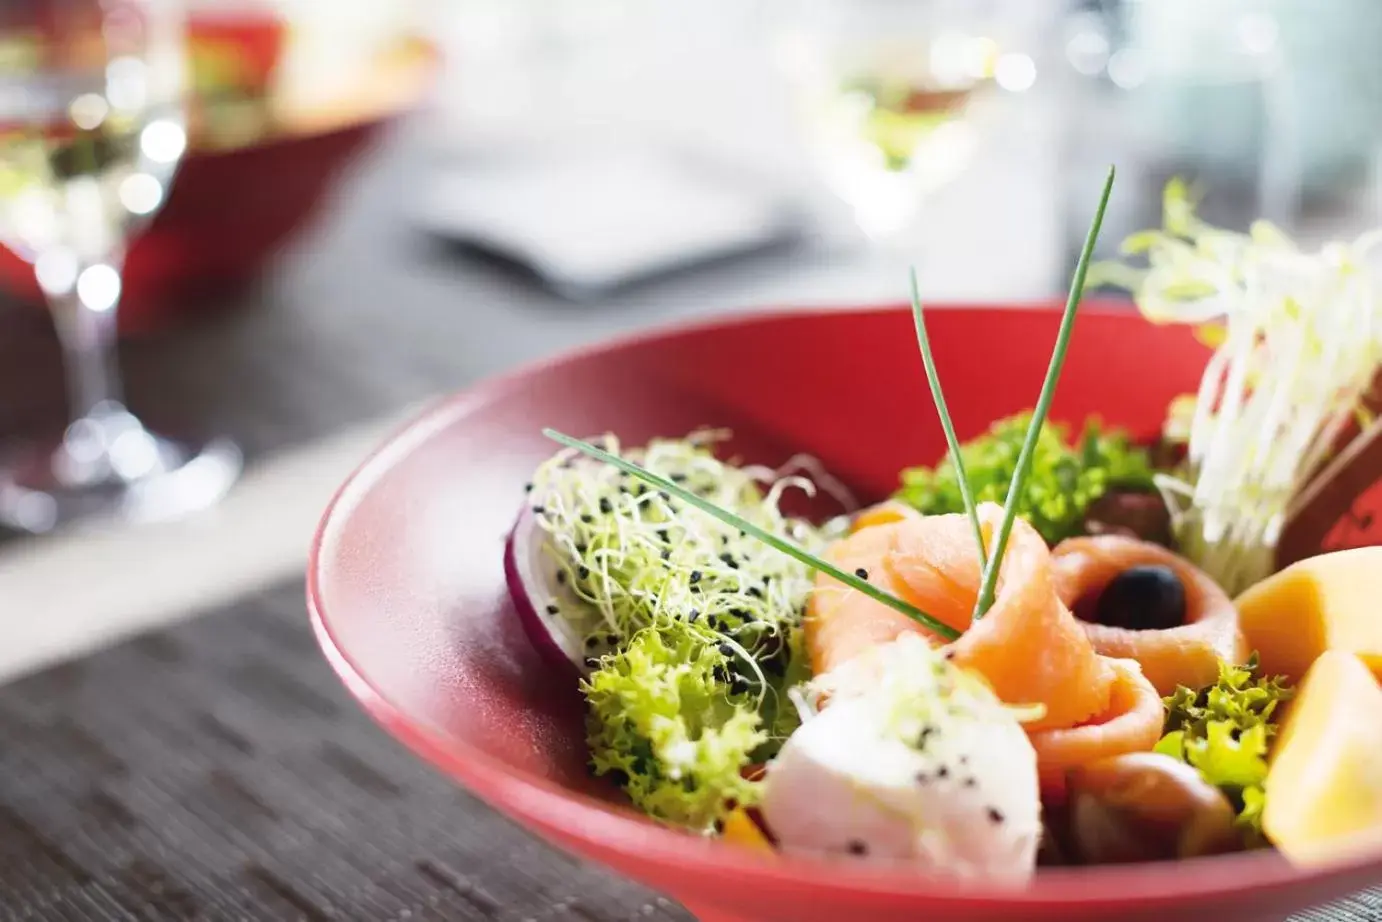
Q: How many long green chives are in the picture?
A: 3